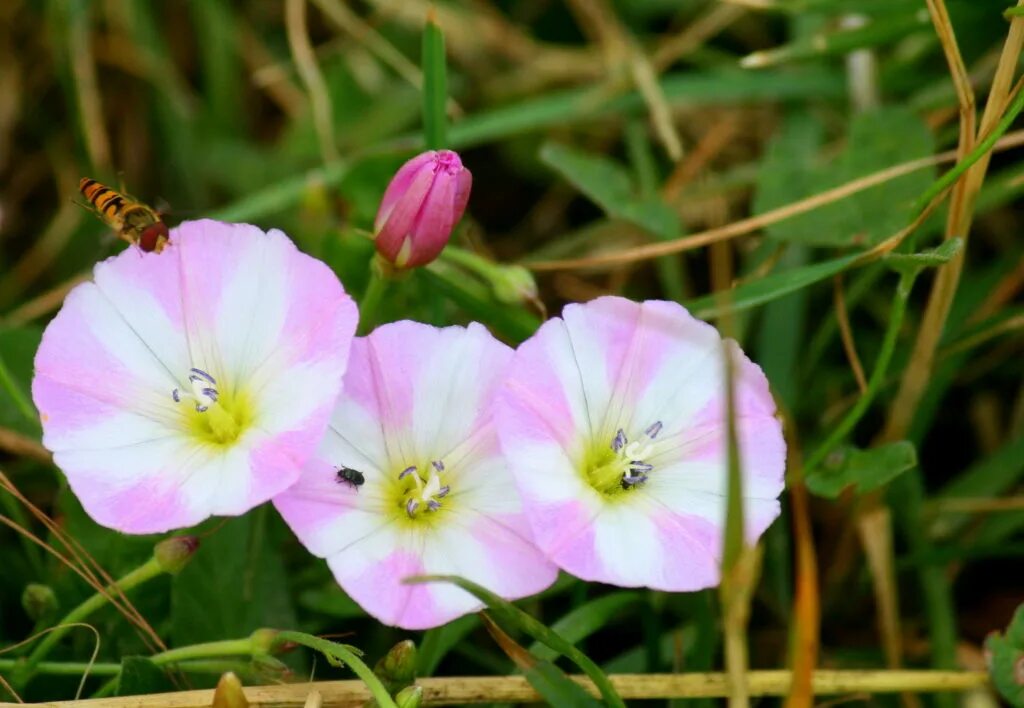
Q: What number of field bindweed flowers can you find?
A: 3